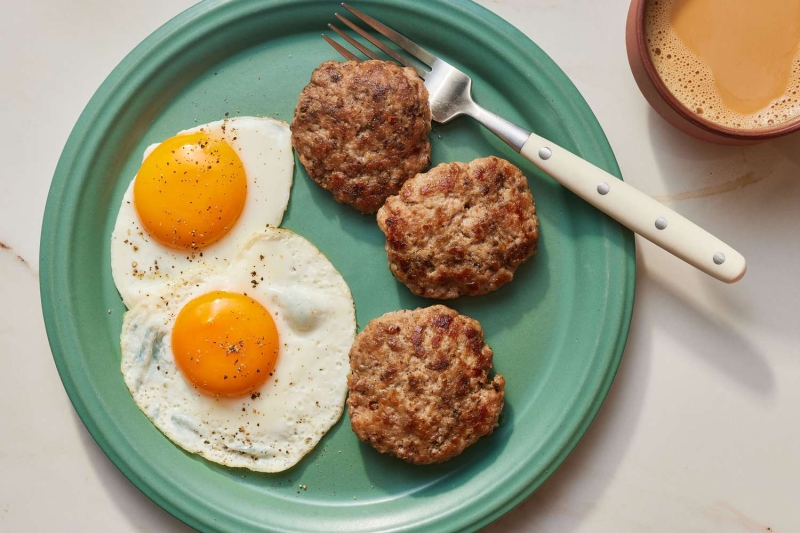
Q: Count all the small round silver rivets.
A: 4